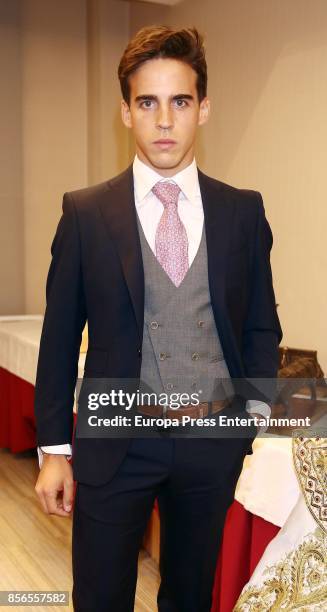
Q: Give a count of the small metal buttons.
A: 6